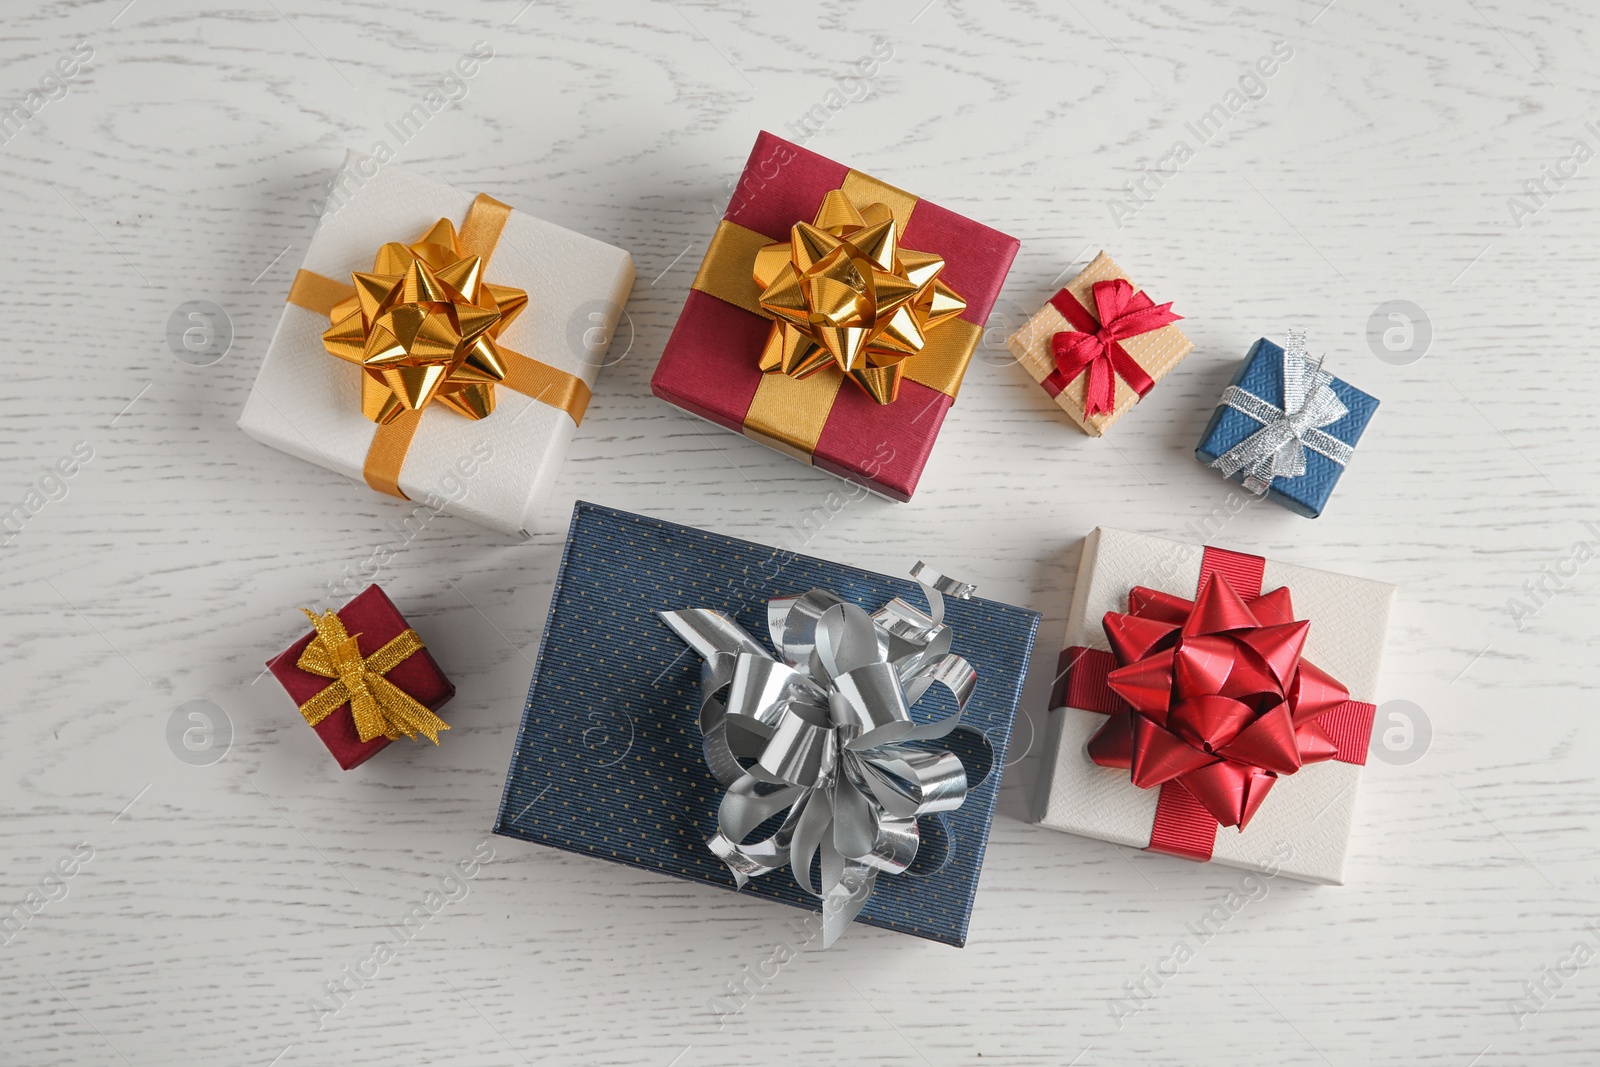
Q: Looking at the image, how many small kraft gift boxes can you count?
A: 1